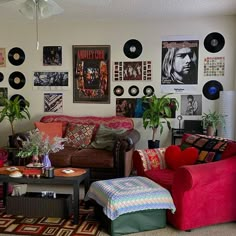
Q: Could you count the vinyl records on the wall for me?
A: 10